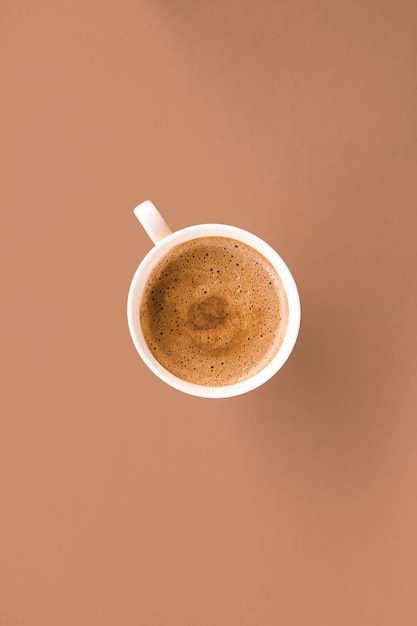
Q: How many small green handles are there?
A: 0